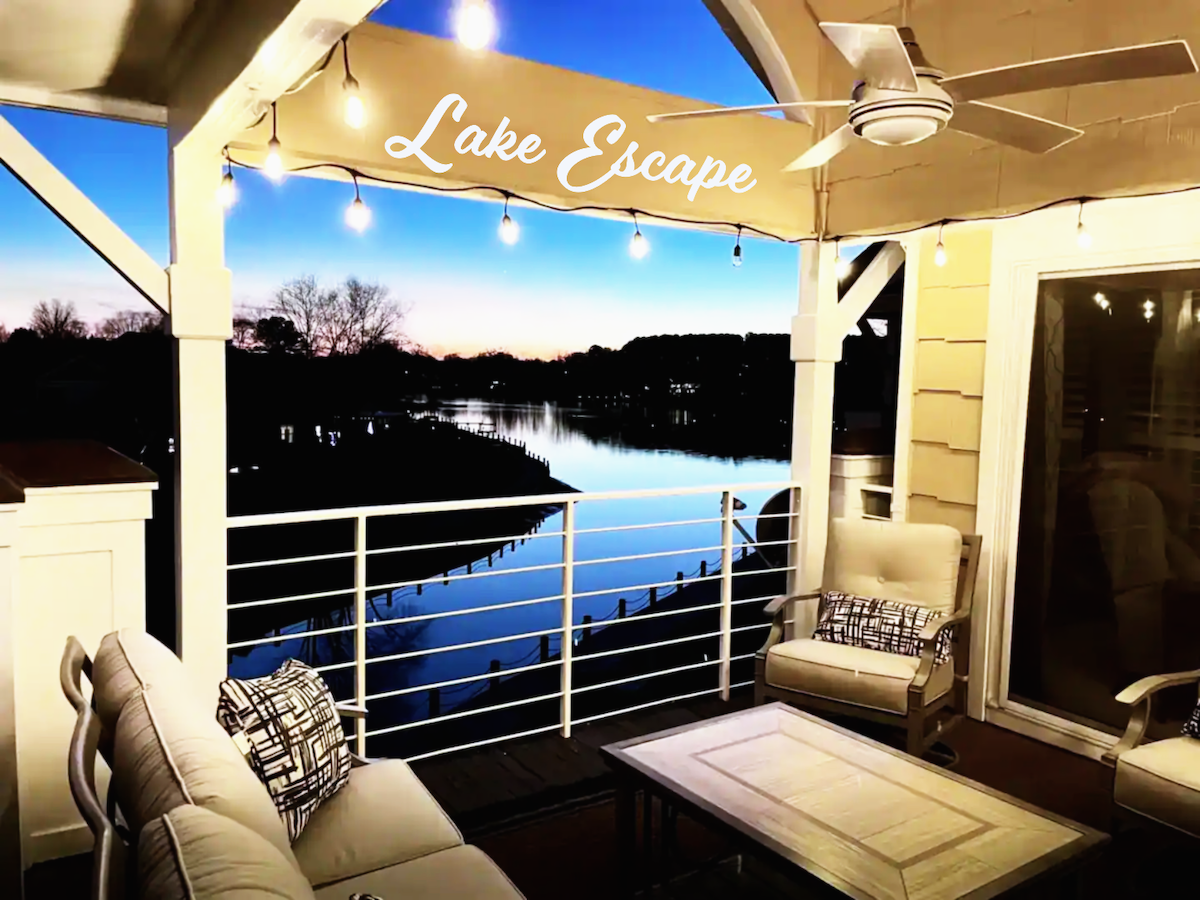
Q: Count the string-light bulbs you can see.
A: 11